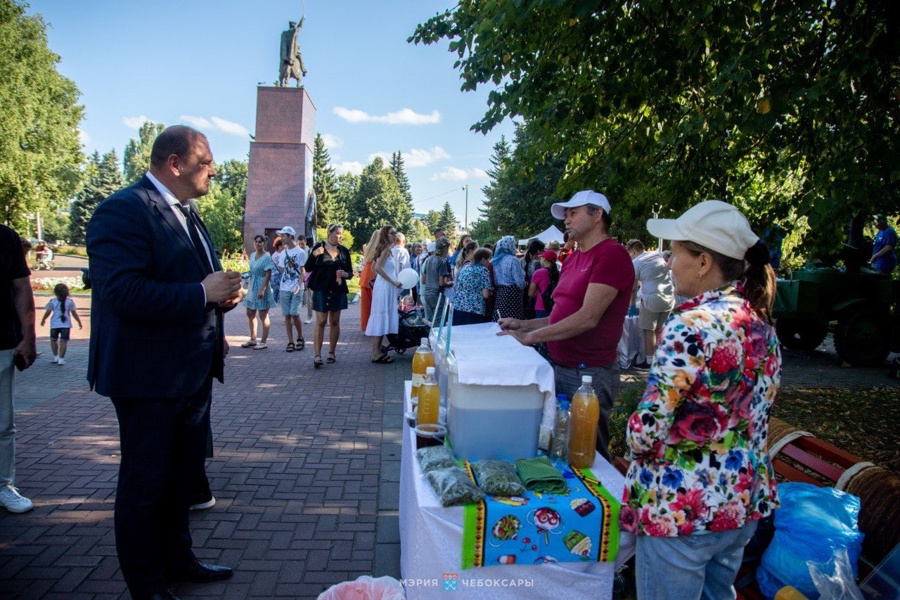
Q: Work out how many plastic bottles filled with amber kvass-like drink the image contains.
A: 3